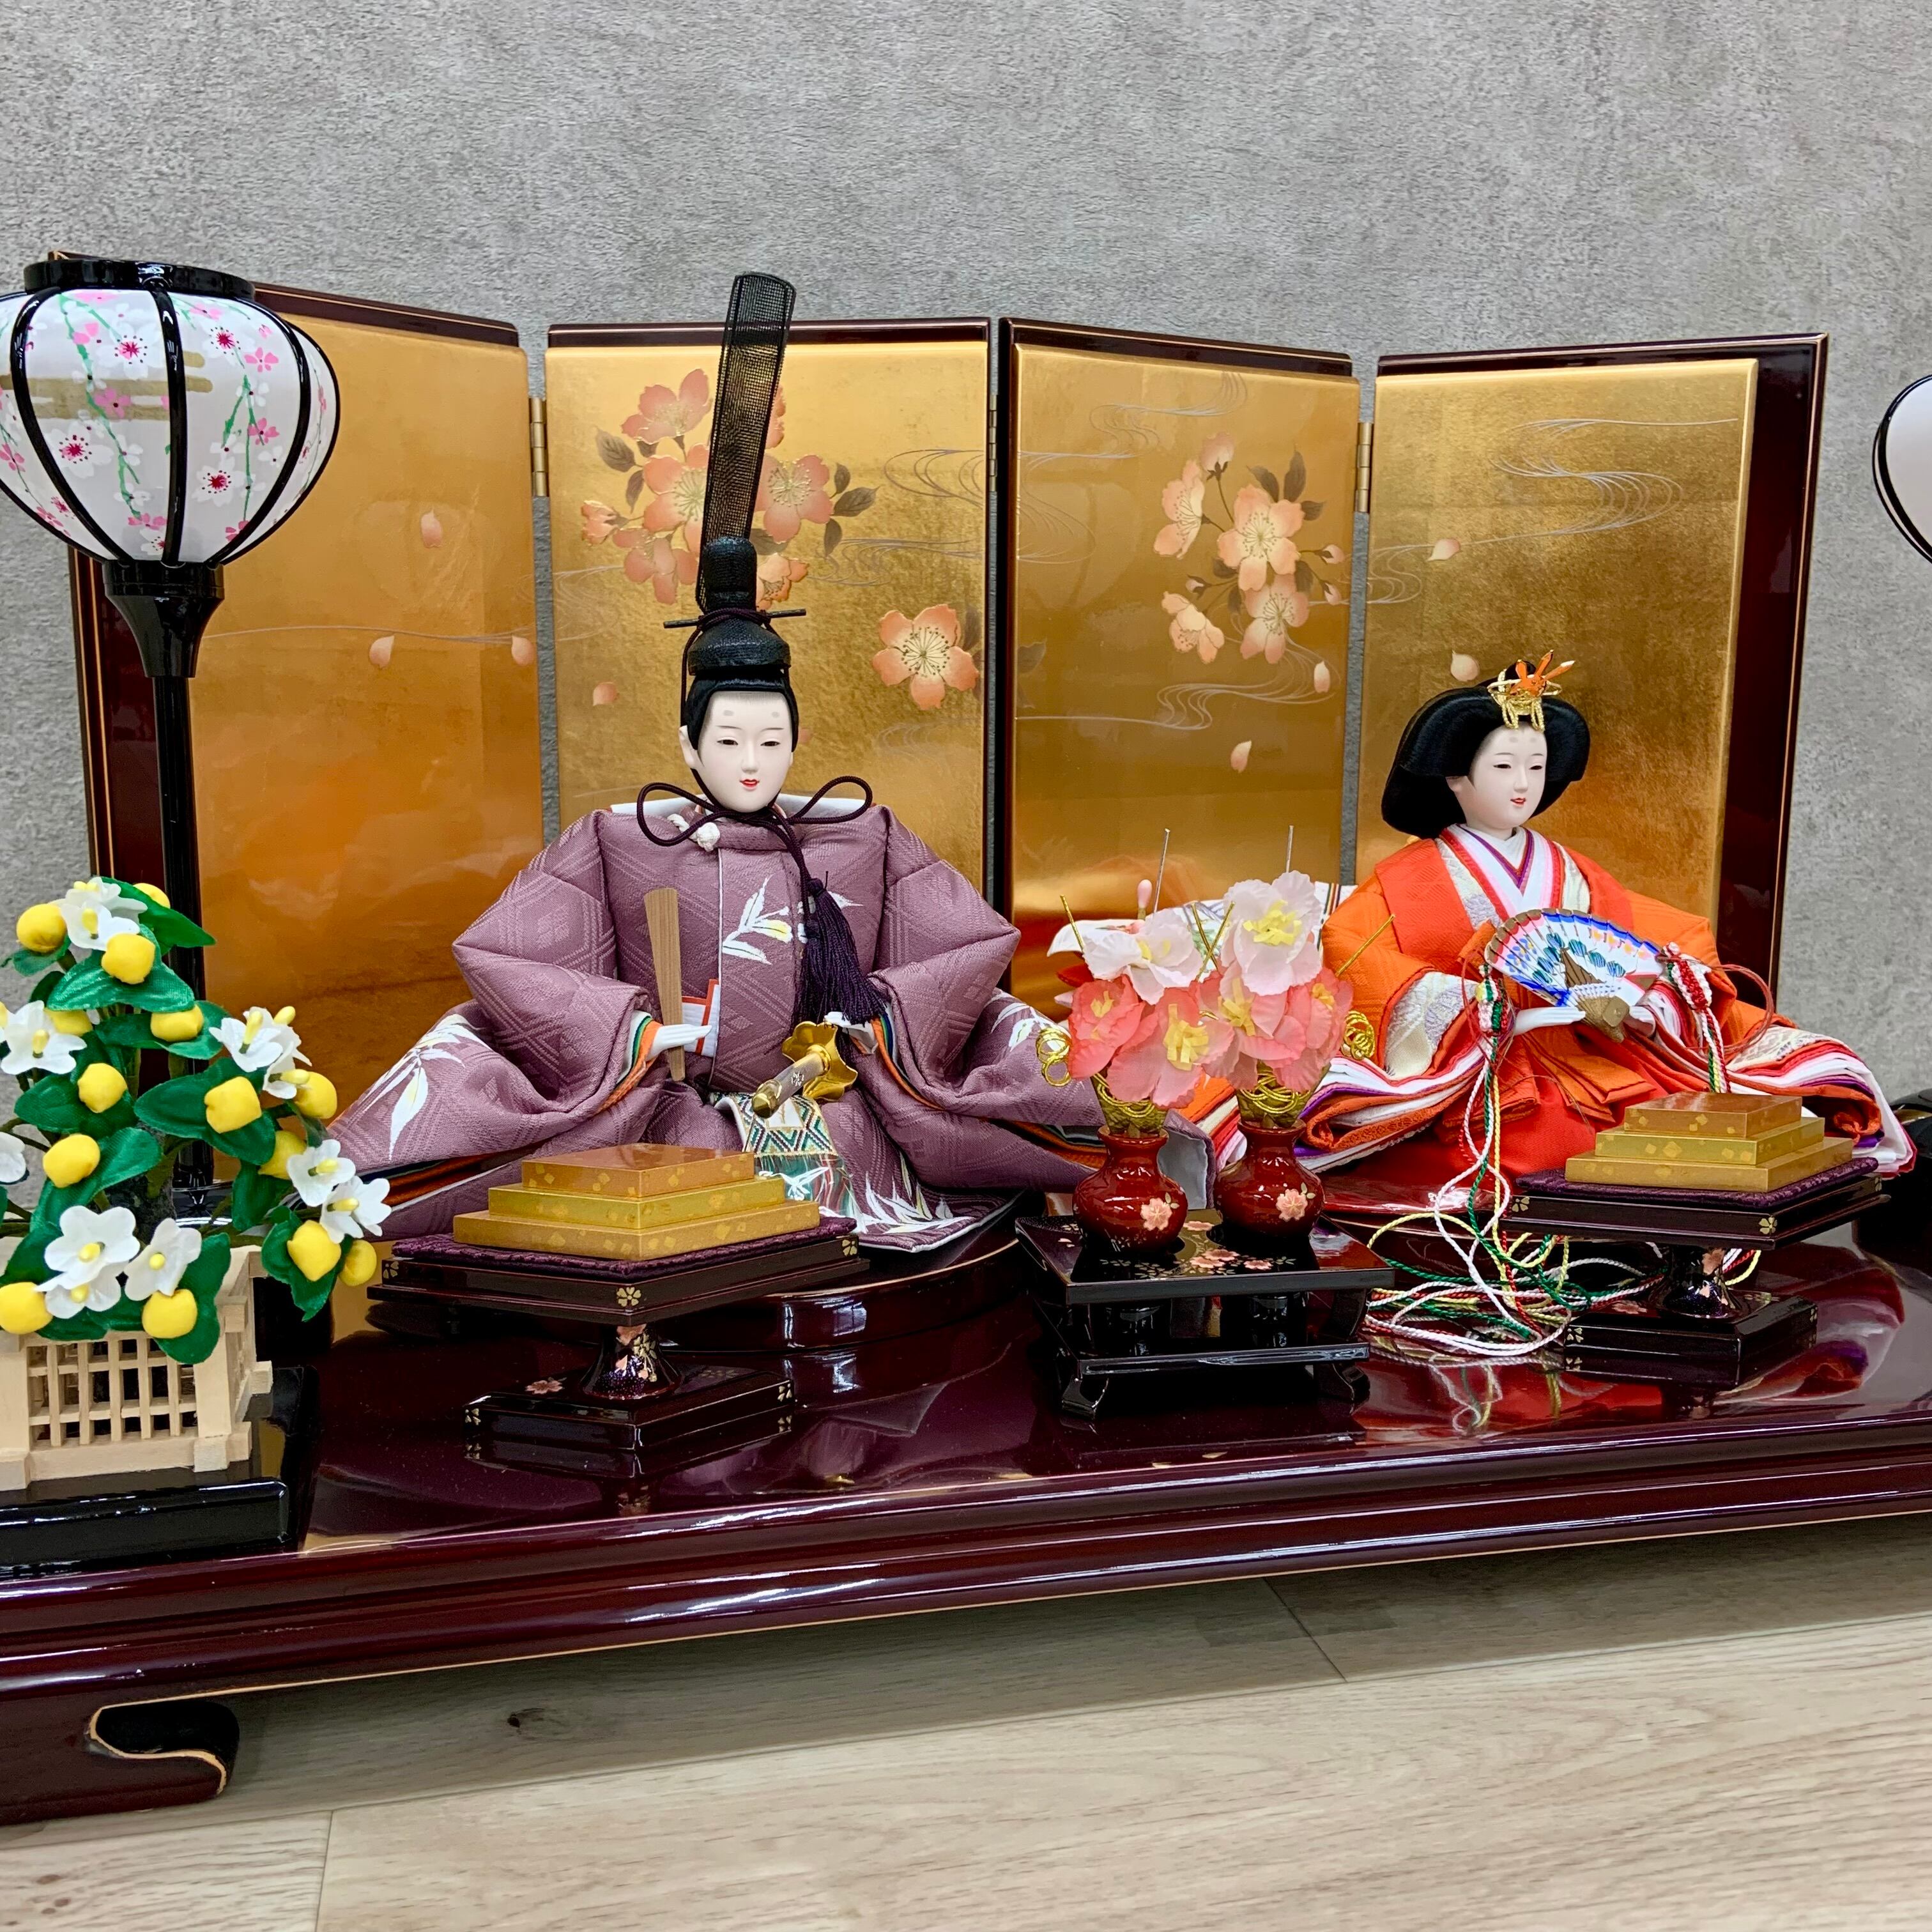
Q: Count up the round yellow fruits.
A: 14